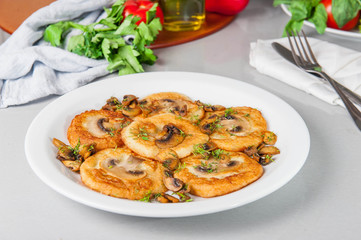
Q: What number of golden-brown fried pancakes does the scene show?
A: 6